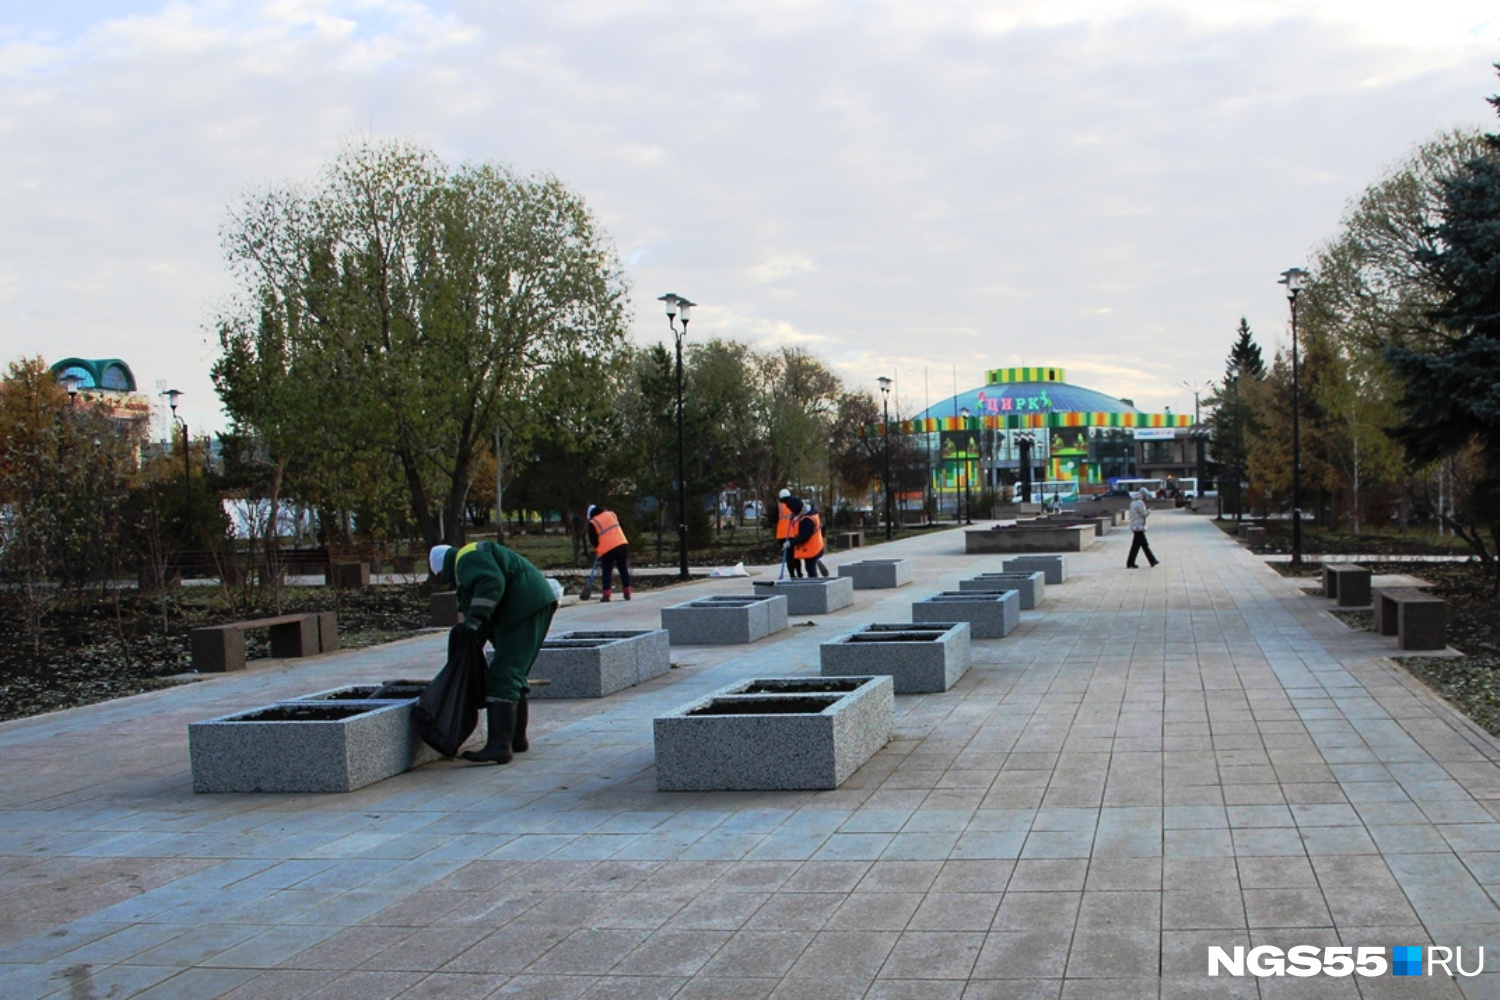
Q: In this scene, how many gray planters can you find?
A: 10